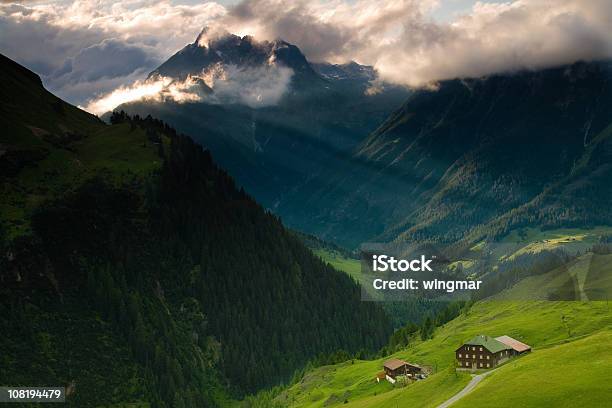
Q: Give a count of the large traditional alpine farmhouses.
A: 1